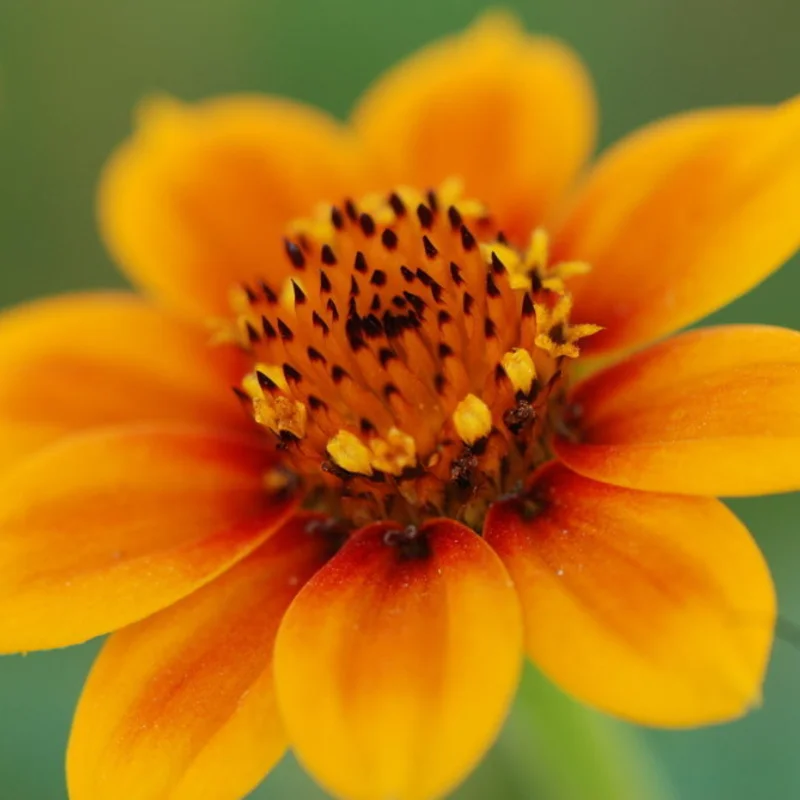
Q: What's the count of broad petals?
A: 9